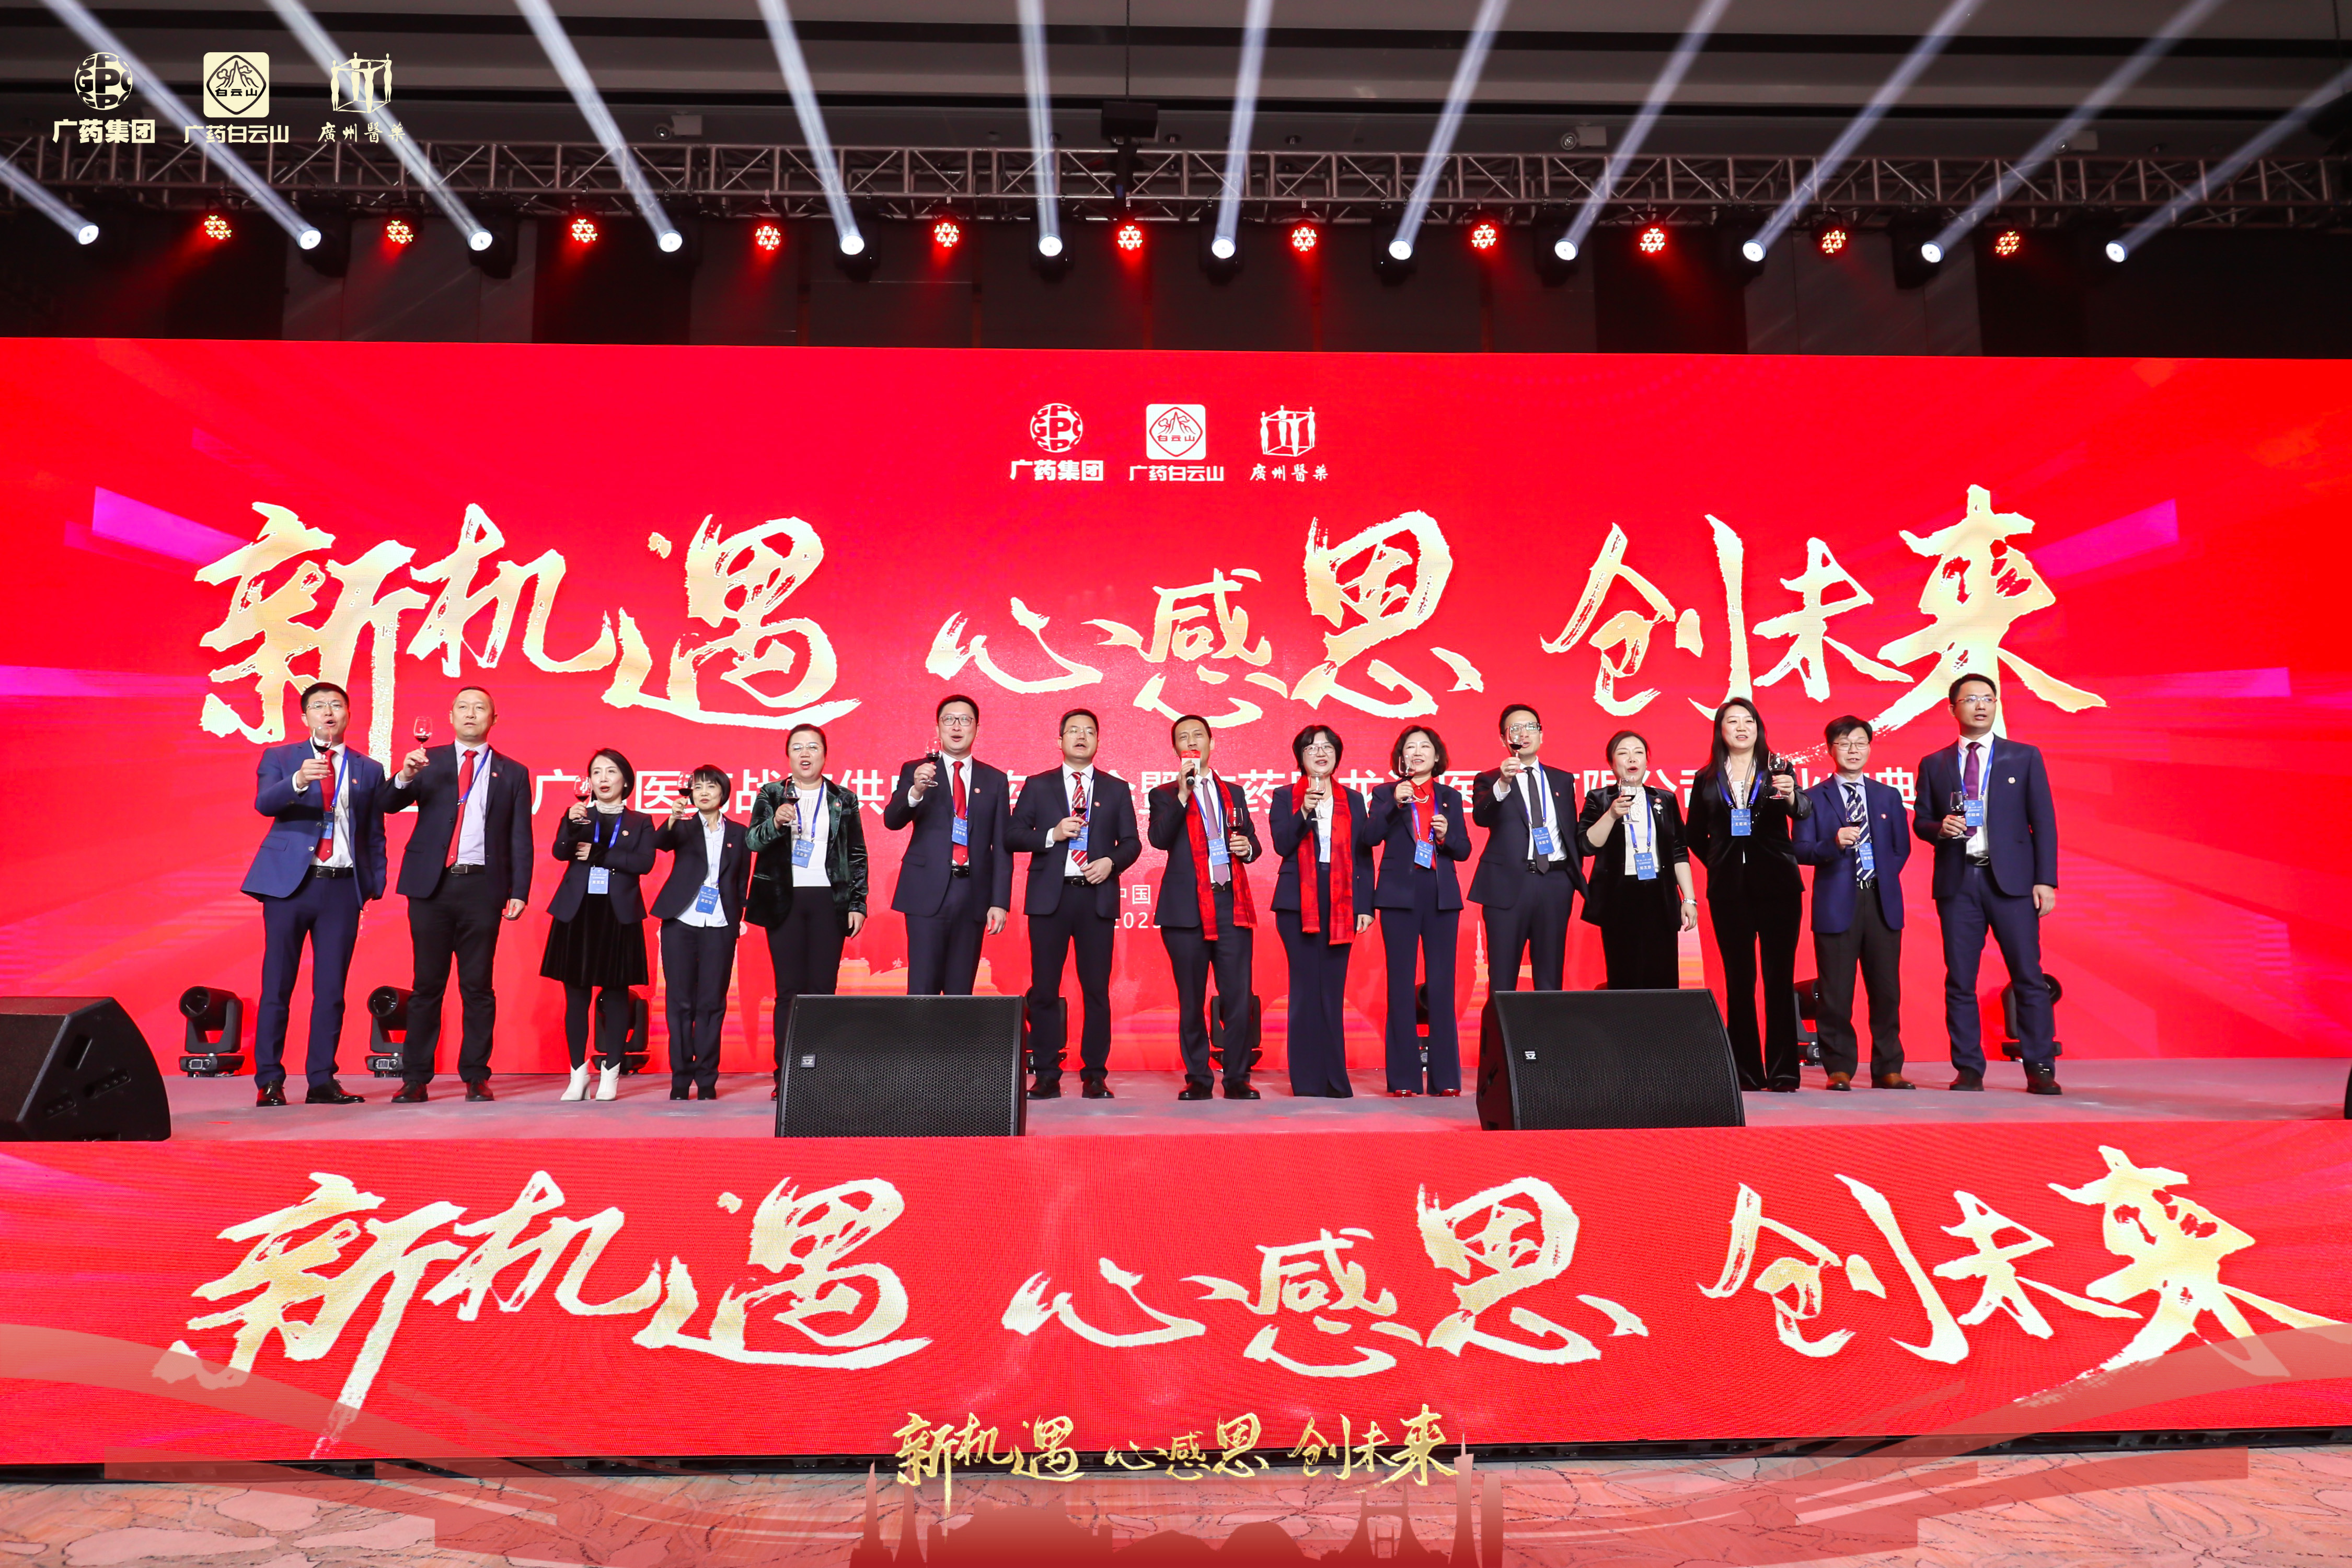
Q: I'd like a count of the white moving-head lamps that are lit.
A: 12